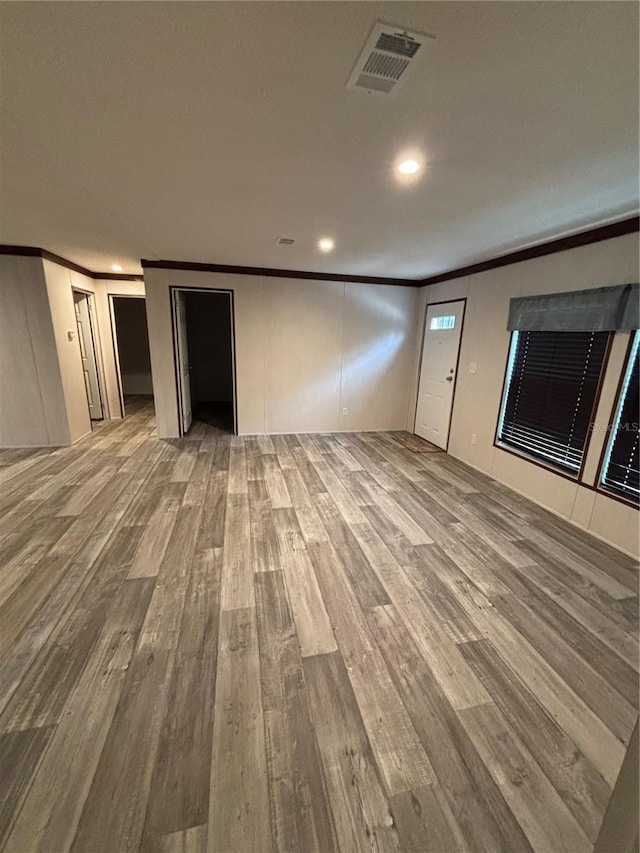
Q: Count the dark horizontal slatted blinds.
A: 2